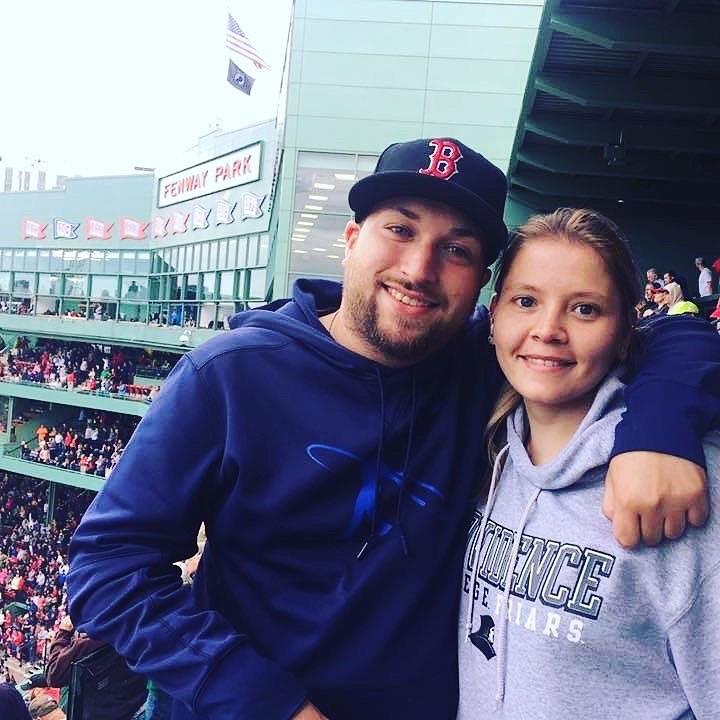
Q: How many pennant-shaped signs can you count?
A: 9